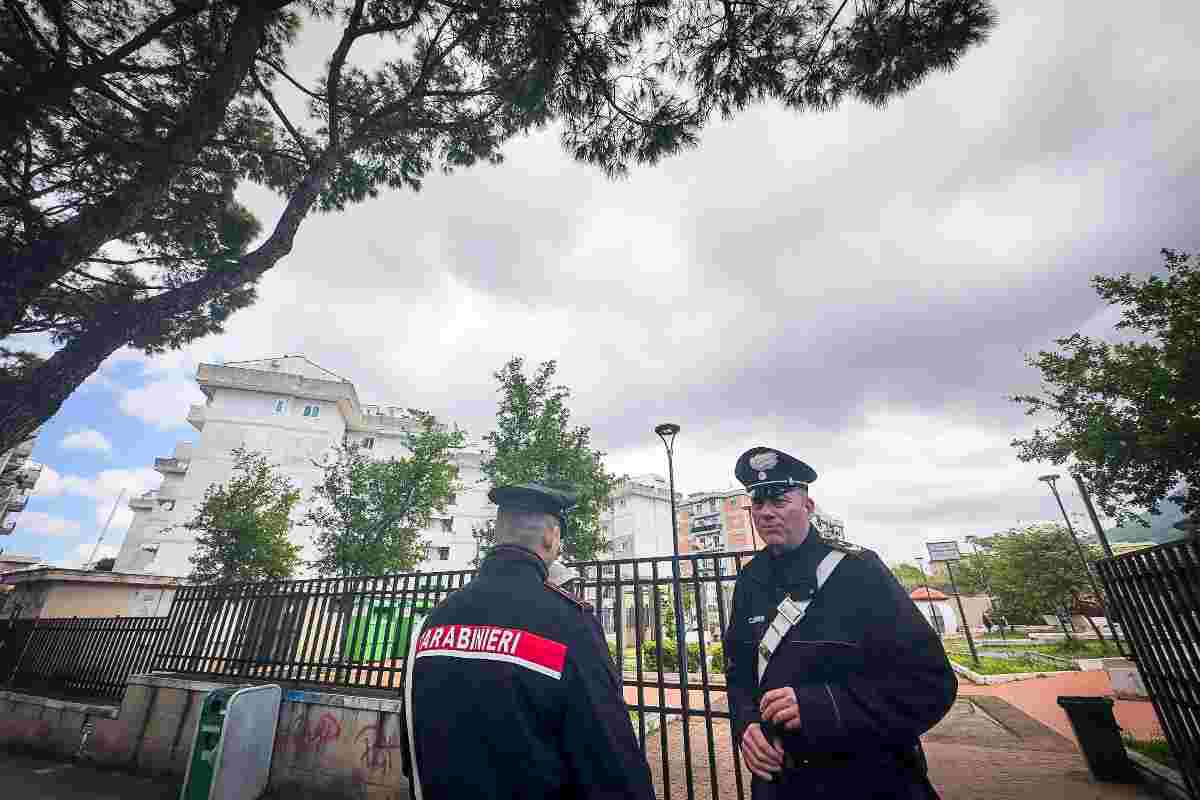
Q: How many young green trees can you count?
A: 3